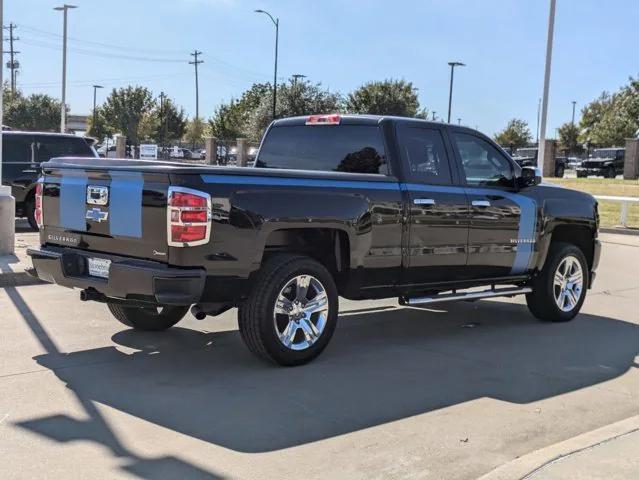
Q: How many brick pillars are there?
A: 5